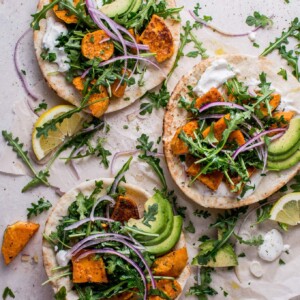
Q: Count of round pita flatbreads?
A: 3